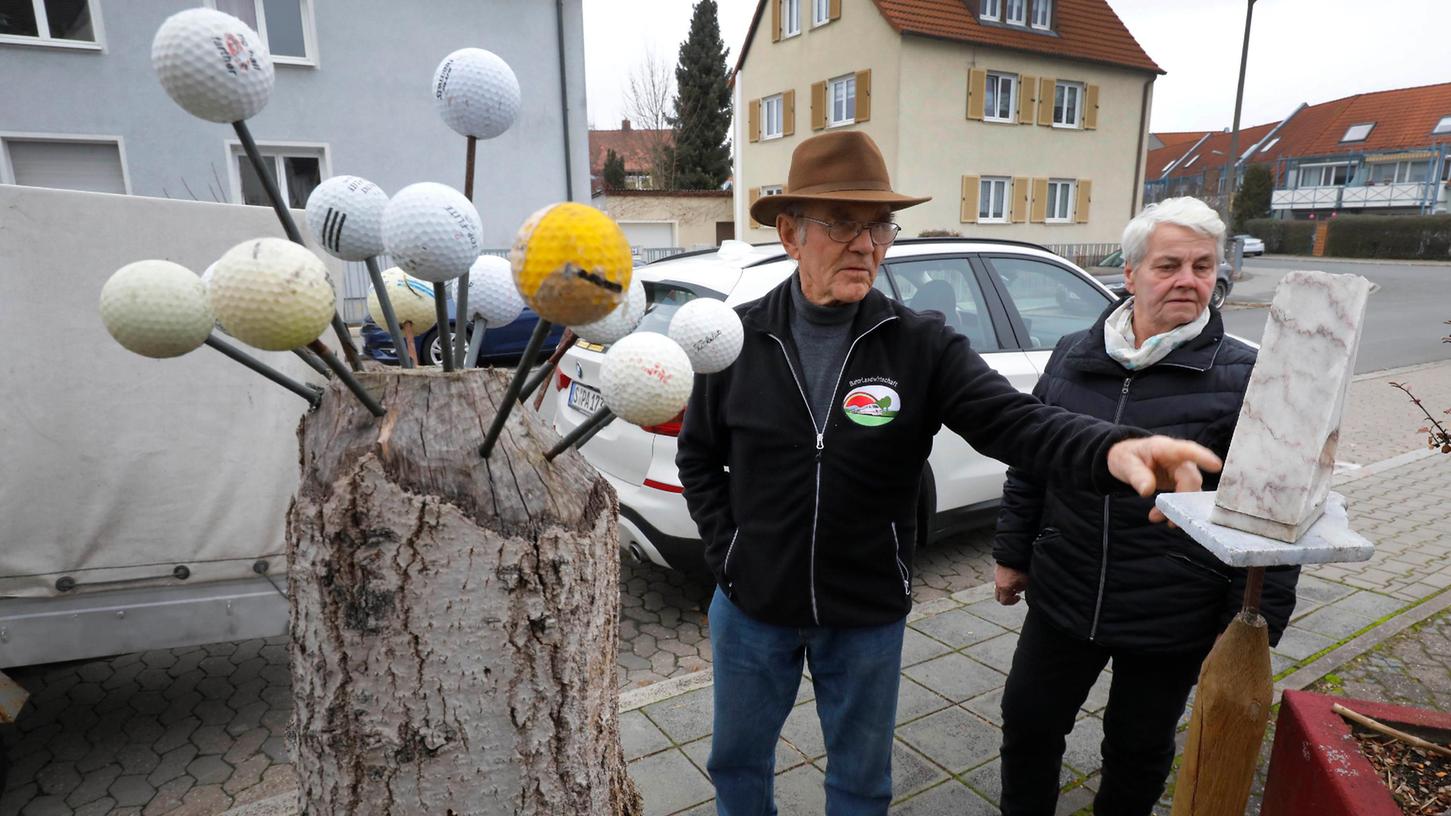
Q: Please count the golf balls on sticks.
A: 13